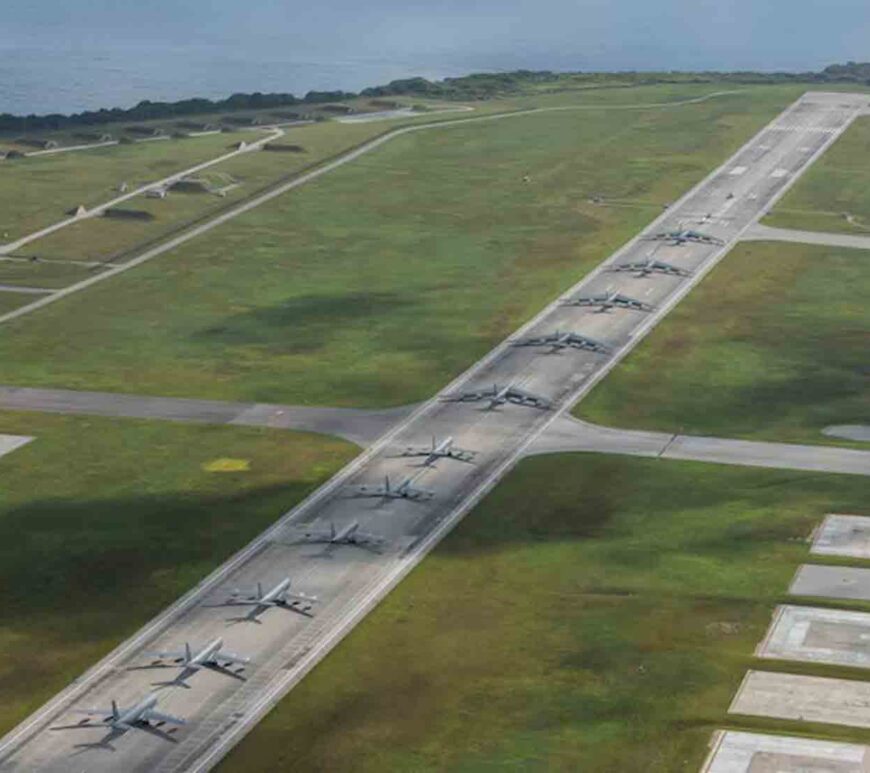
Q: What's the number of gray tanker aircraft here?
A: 6